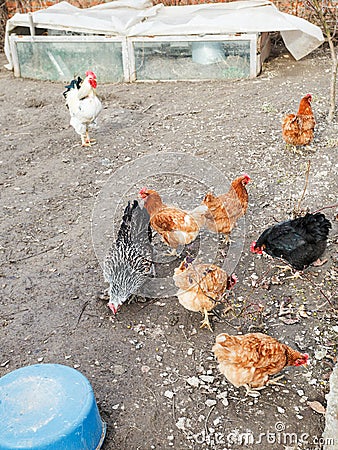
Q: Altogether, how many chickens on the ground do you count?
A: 8